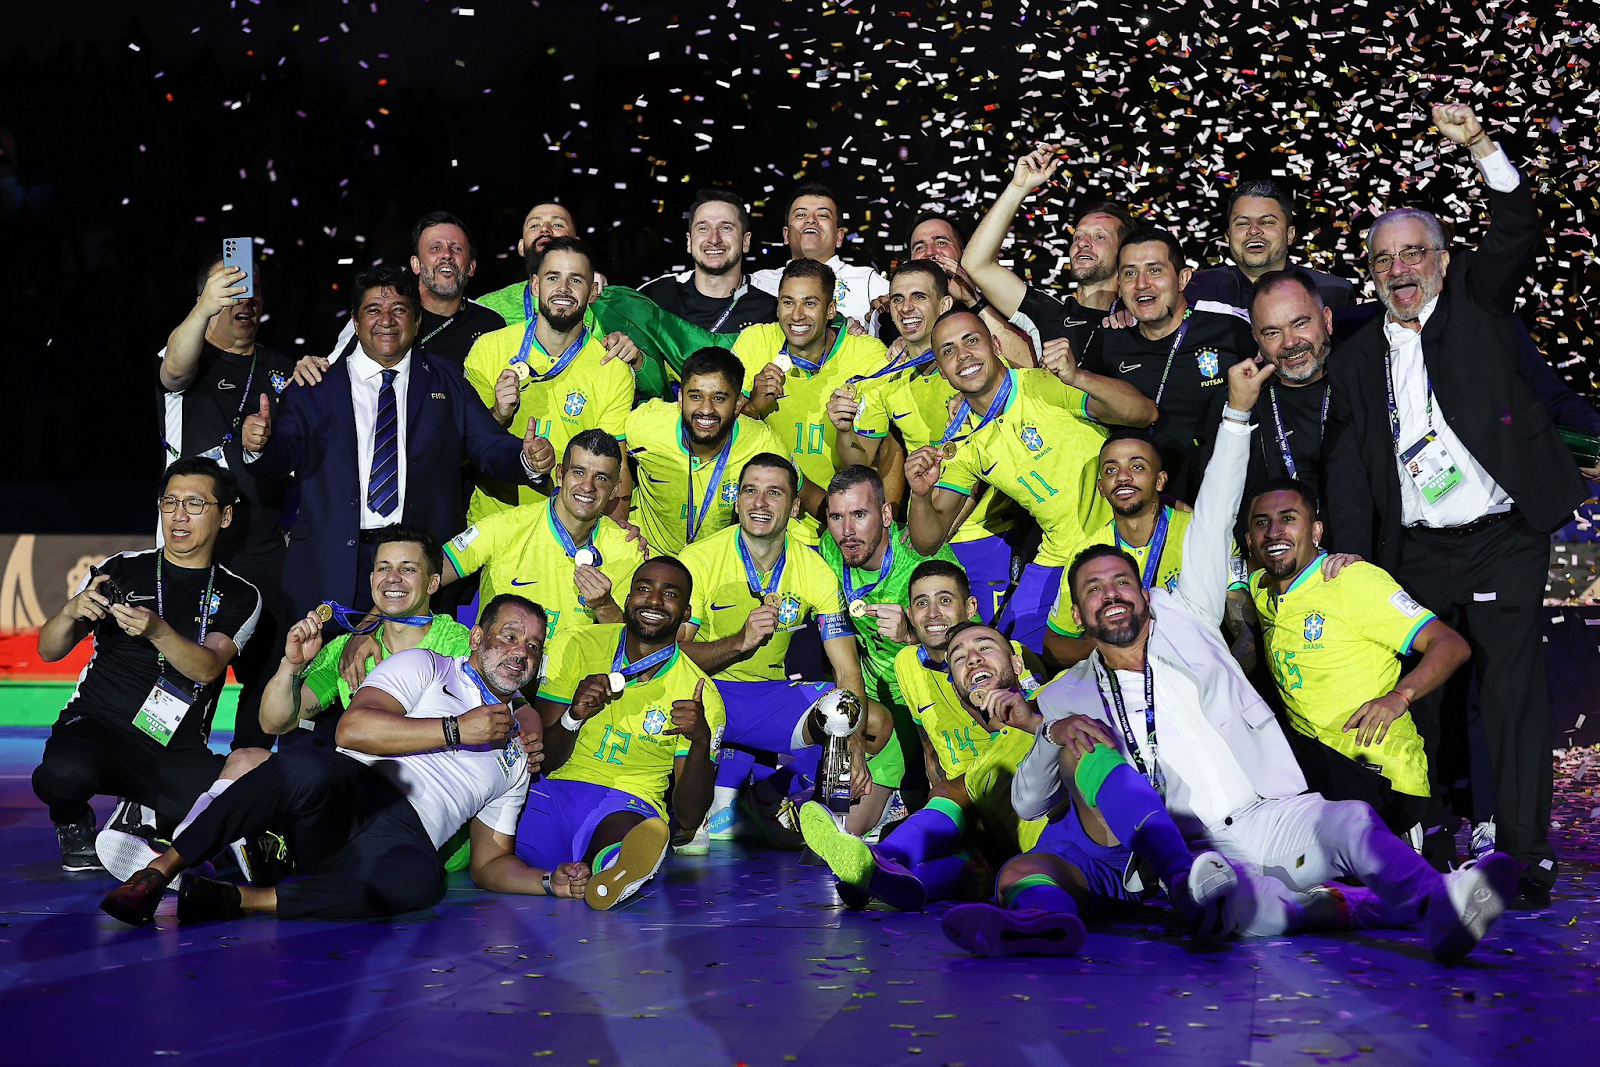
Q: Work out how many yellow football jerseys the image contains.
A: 12